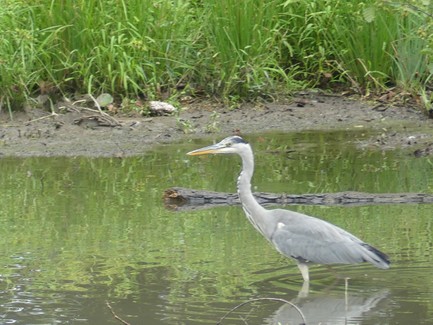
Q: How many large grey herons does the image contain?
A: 1